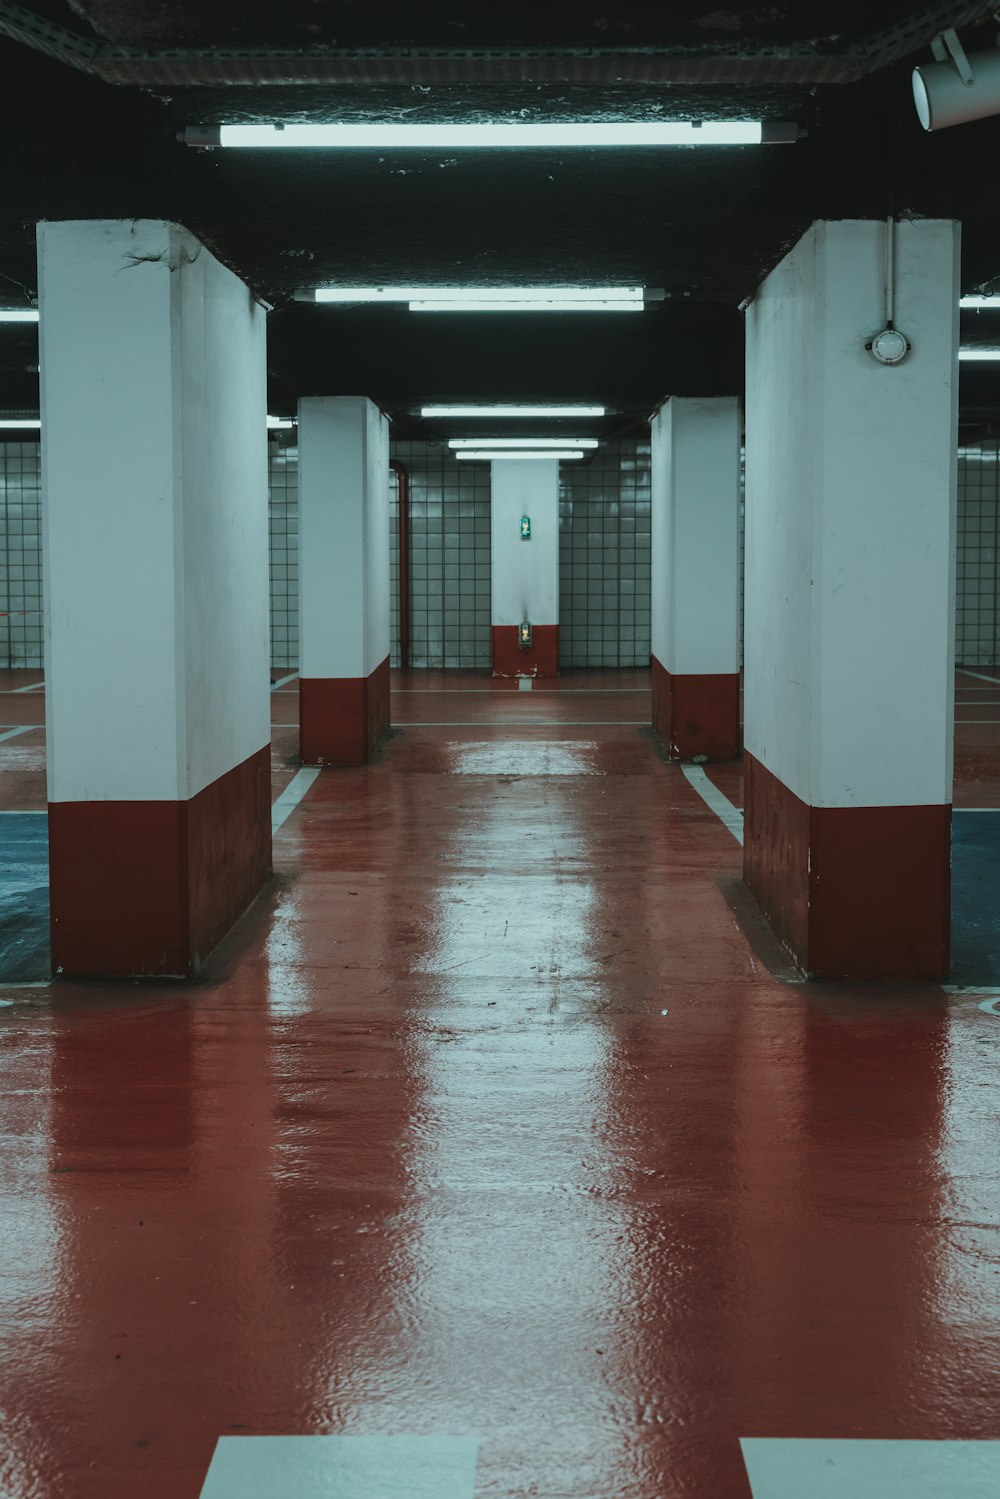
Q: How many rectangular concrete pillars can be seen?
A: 5